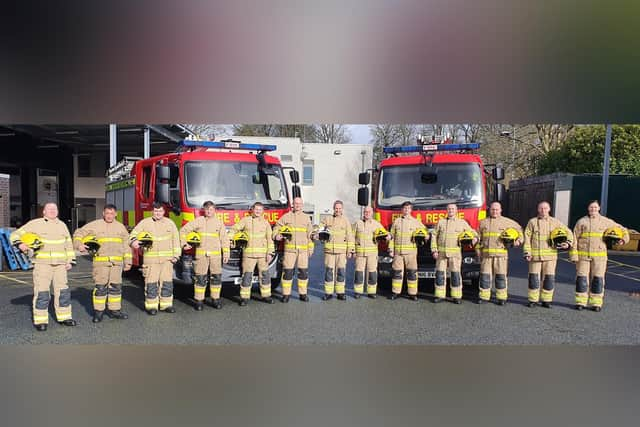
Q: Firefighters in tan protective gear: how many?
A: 13